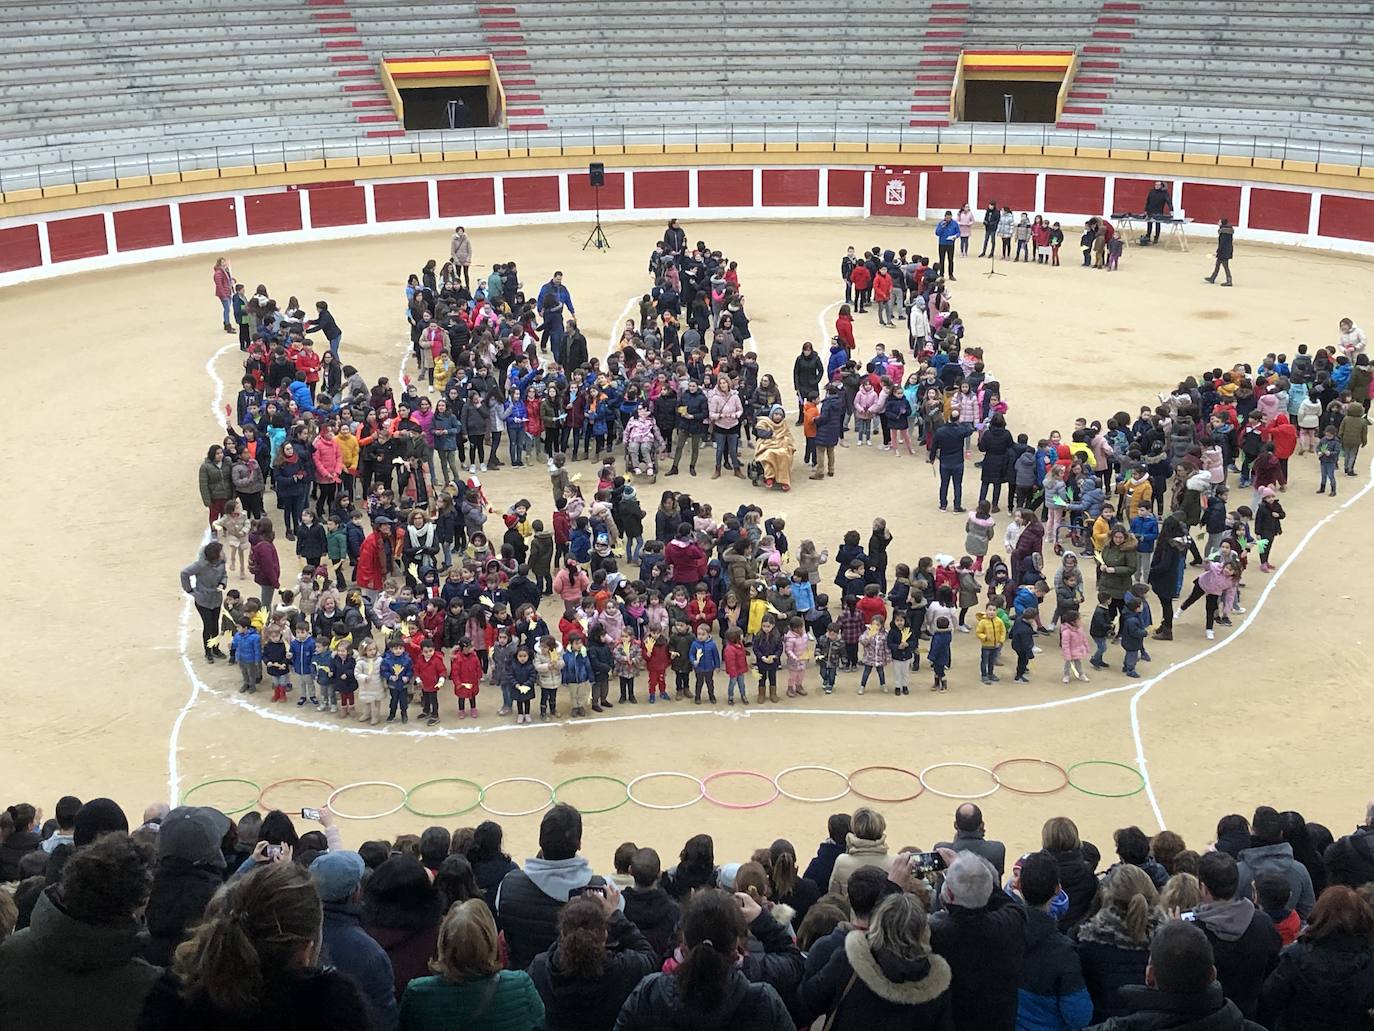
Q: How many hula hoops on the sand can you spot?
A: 13